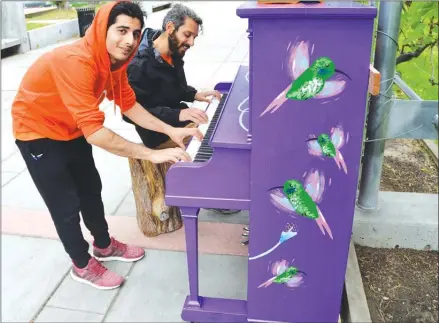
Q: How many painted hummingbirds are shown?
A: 4